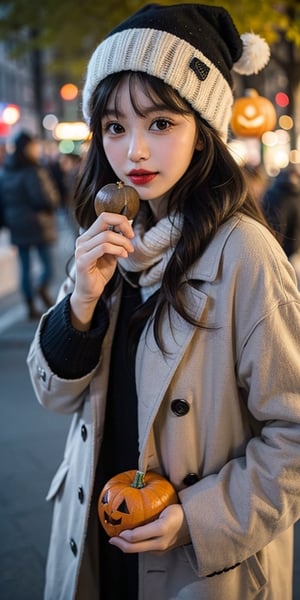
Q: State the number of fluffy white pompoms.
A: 1